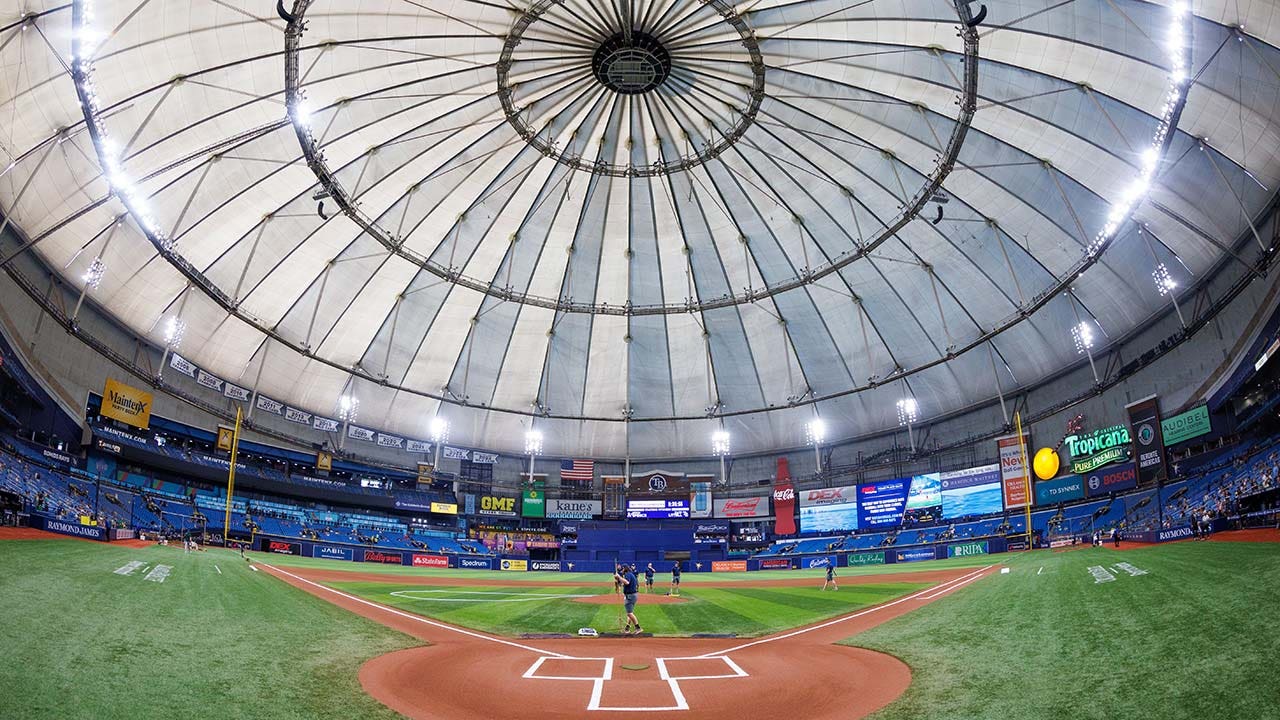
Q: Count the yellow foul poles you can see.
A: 2